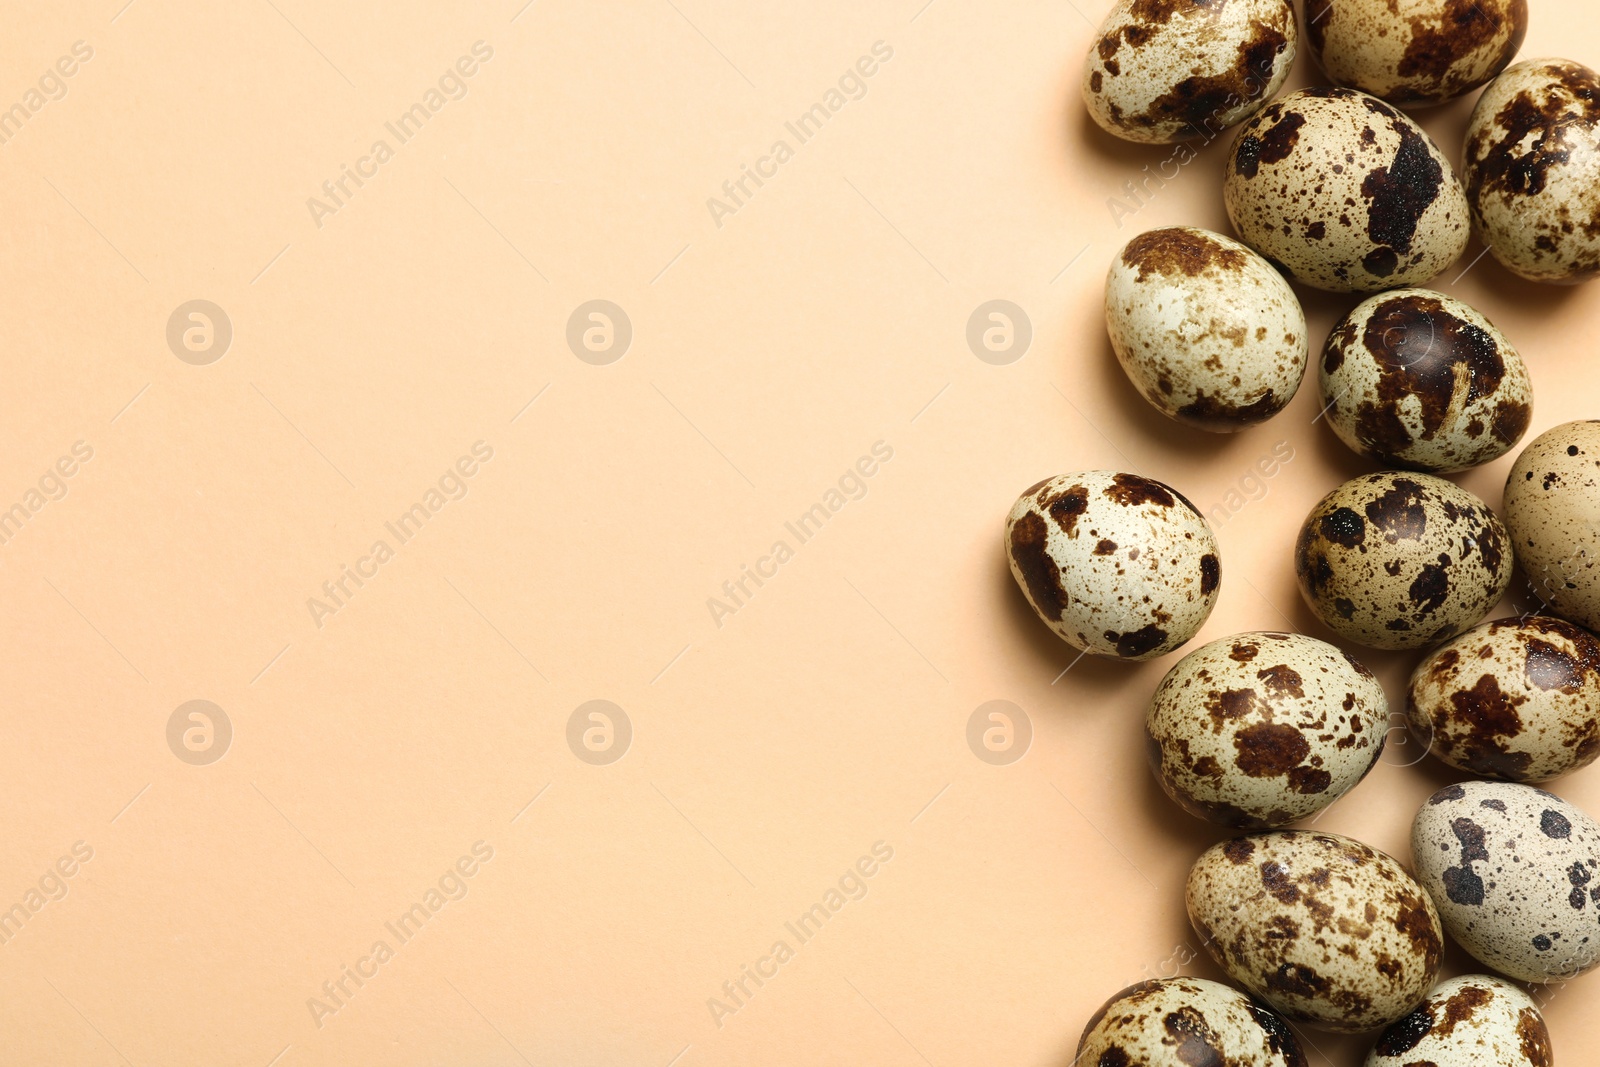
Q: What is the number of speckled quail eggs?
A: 15